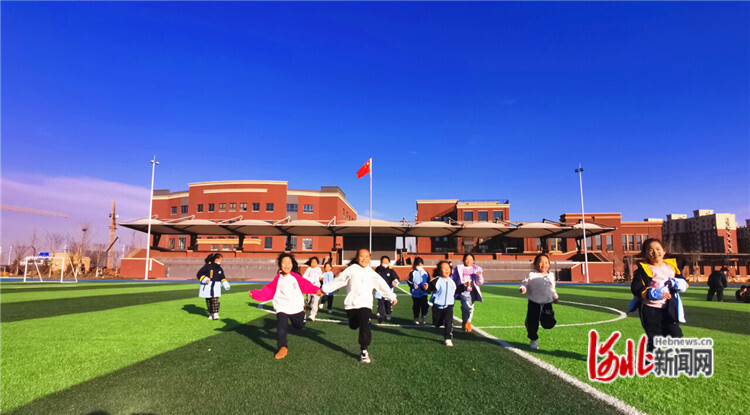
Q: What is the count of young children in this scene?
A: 11